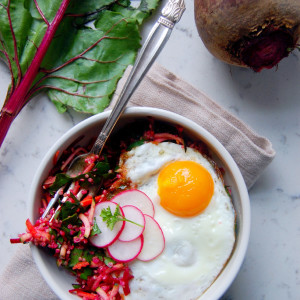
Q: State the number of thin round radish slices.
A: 5